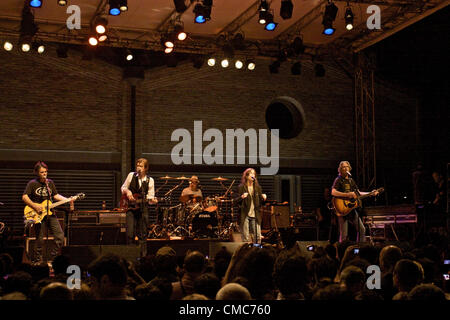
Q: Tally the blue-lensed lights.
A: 5